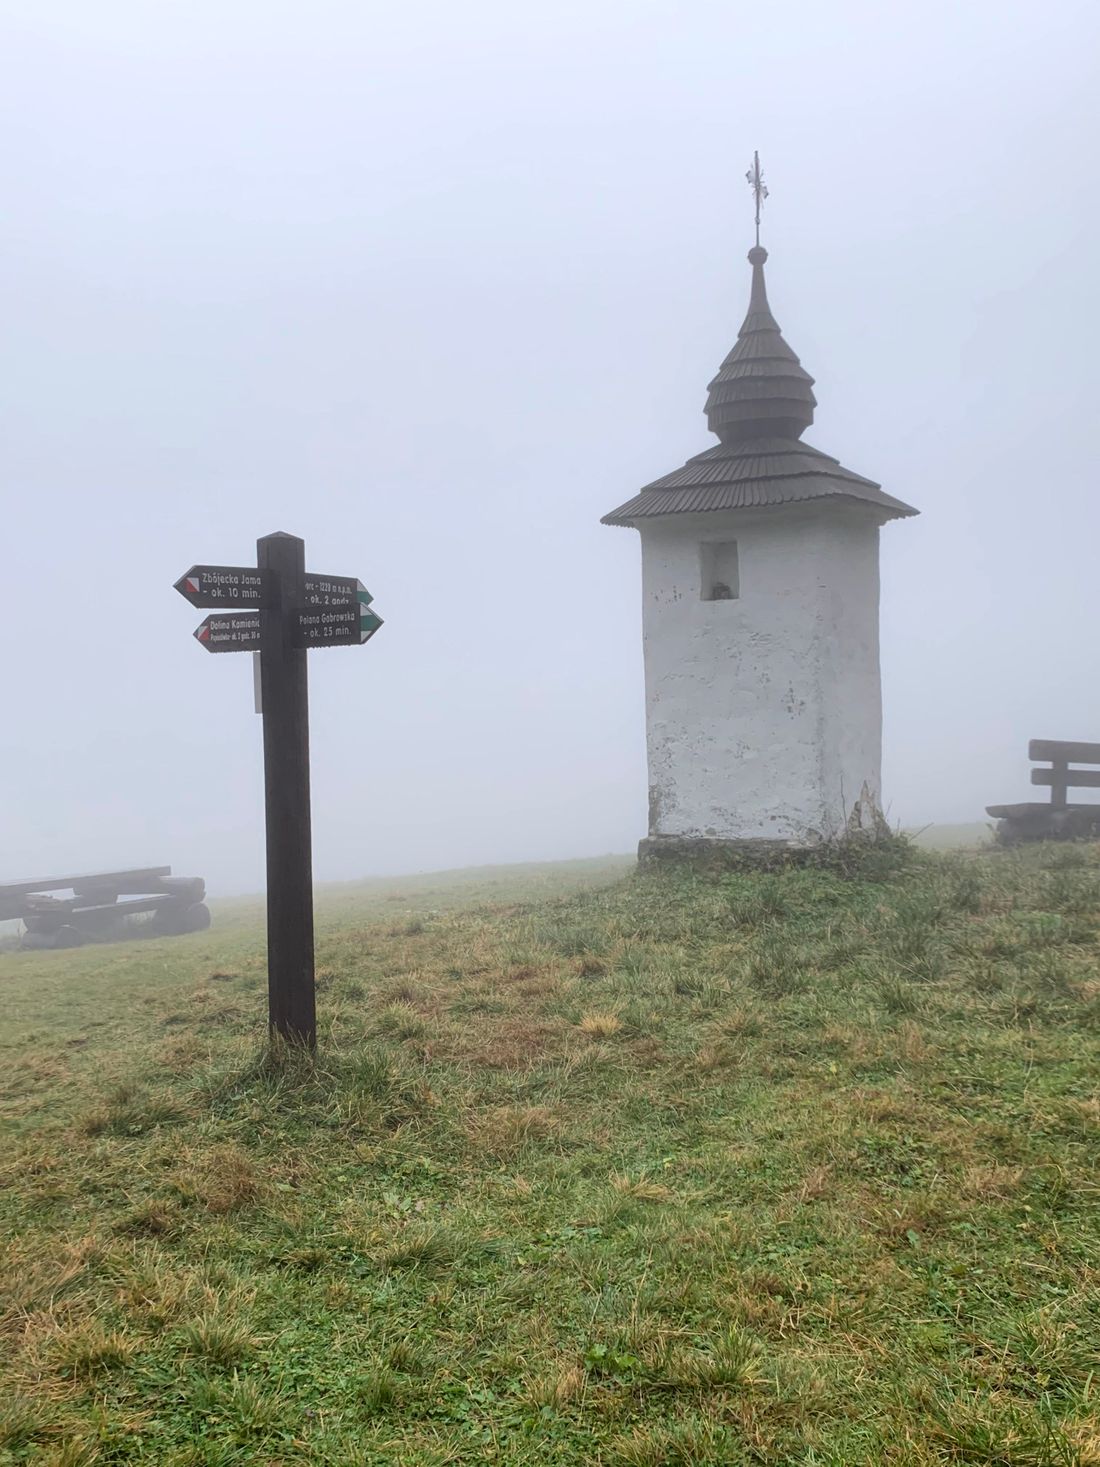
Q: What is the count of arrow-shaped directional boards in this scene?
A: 4